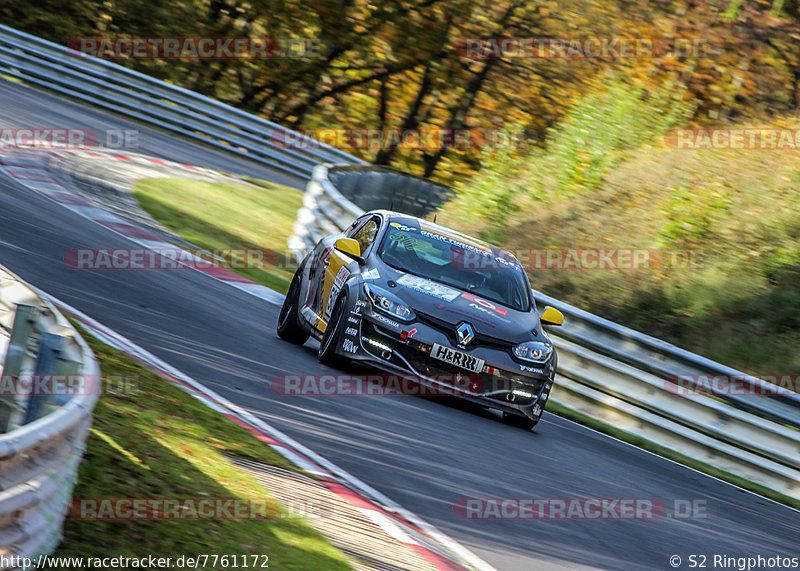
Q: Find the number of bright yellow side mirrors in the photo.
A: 2